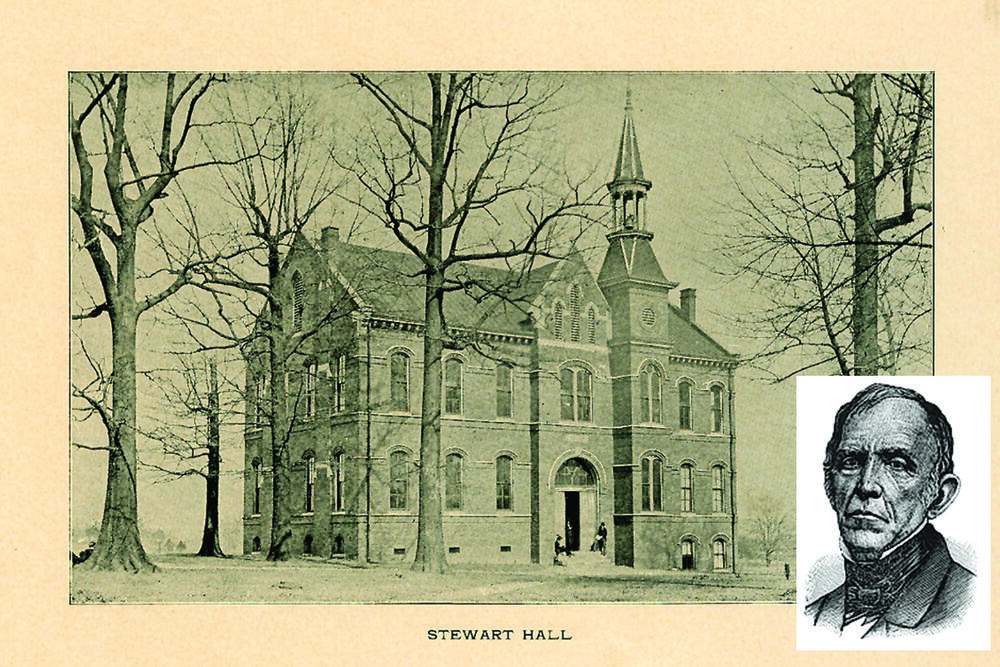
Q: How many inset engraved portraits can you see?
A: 1